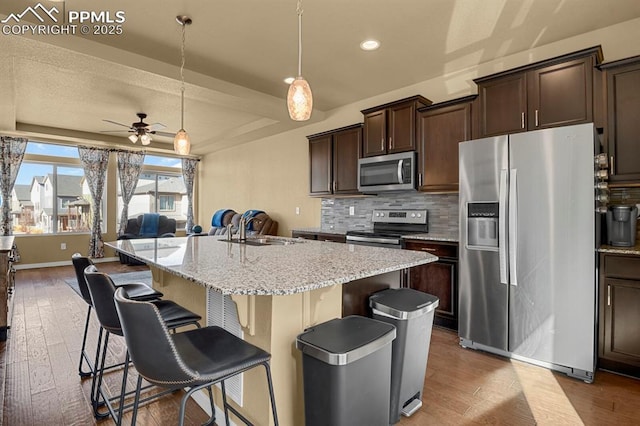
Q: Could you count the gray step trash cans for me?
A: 2